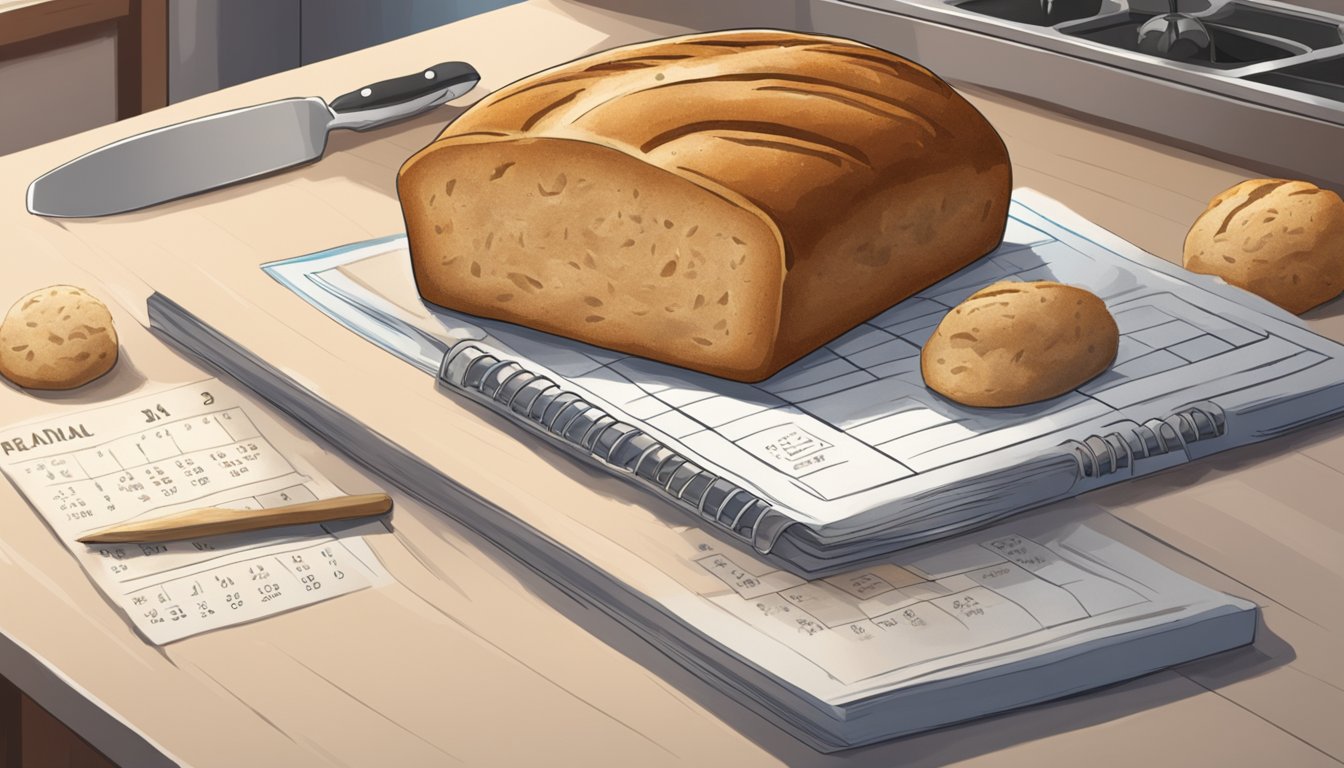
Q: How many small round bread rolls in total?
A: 3